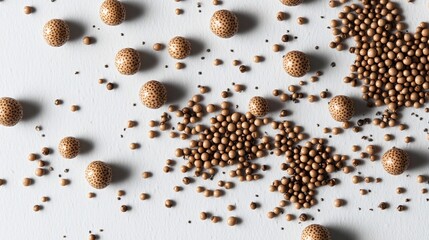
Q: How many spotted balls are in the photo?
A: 15